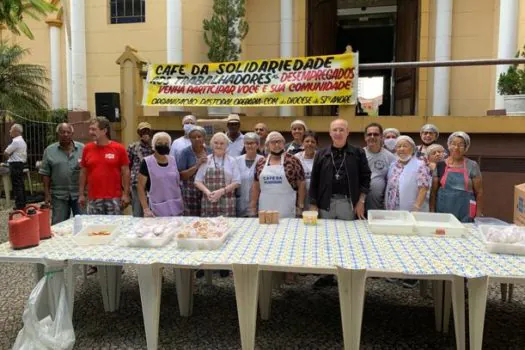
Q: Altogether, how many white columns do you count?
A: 6